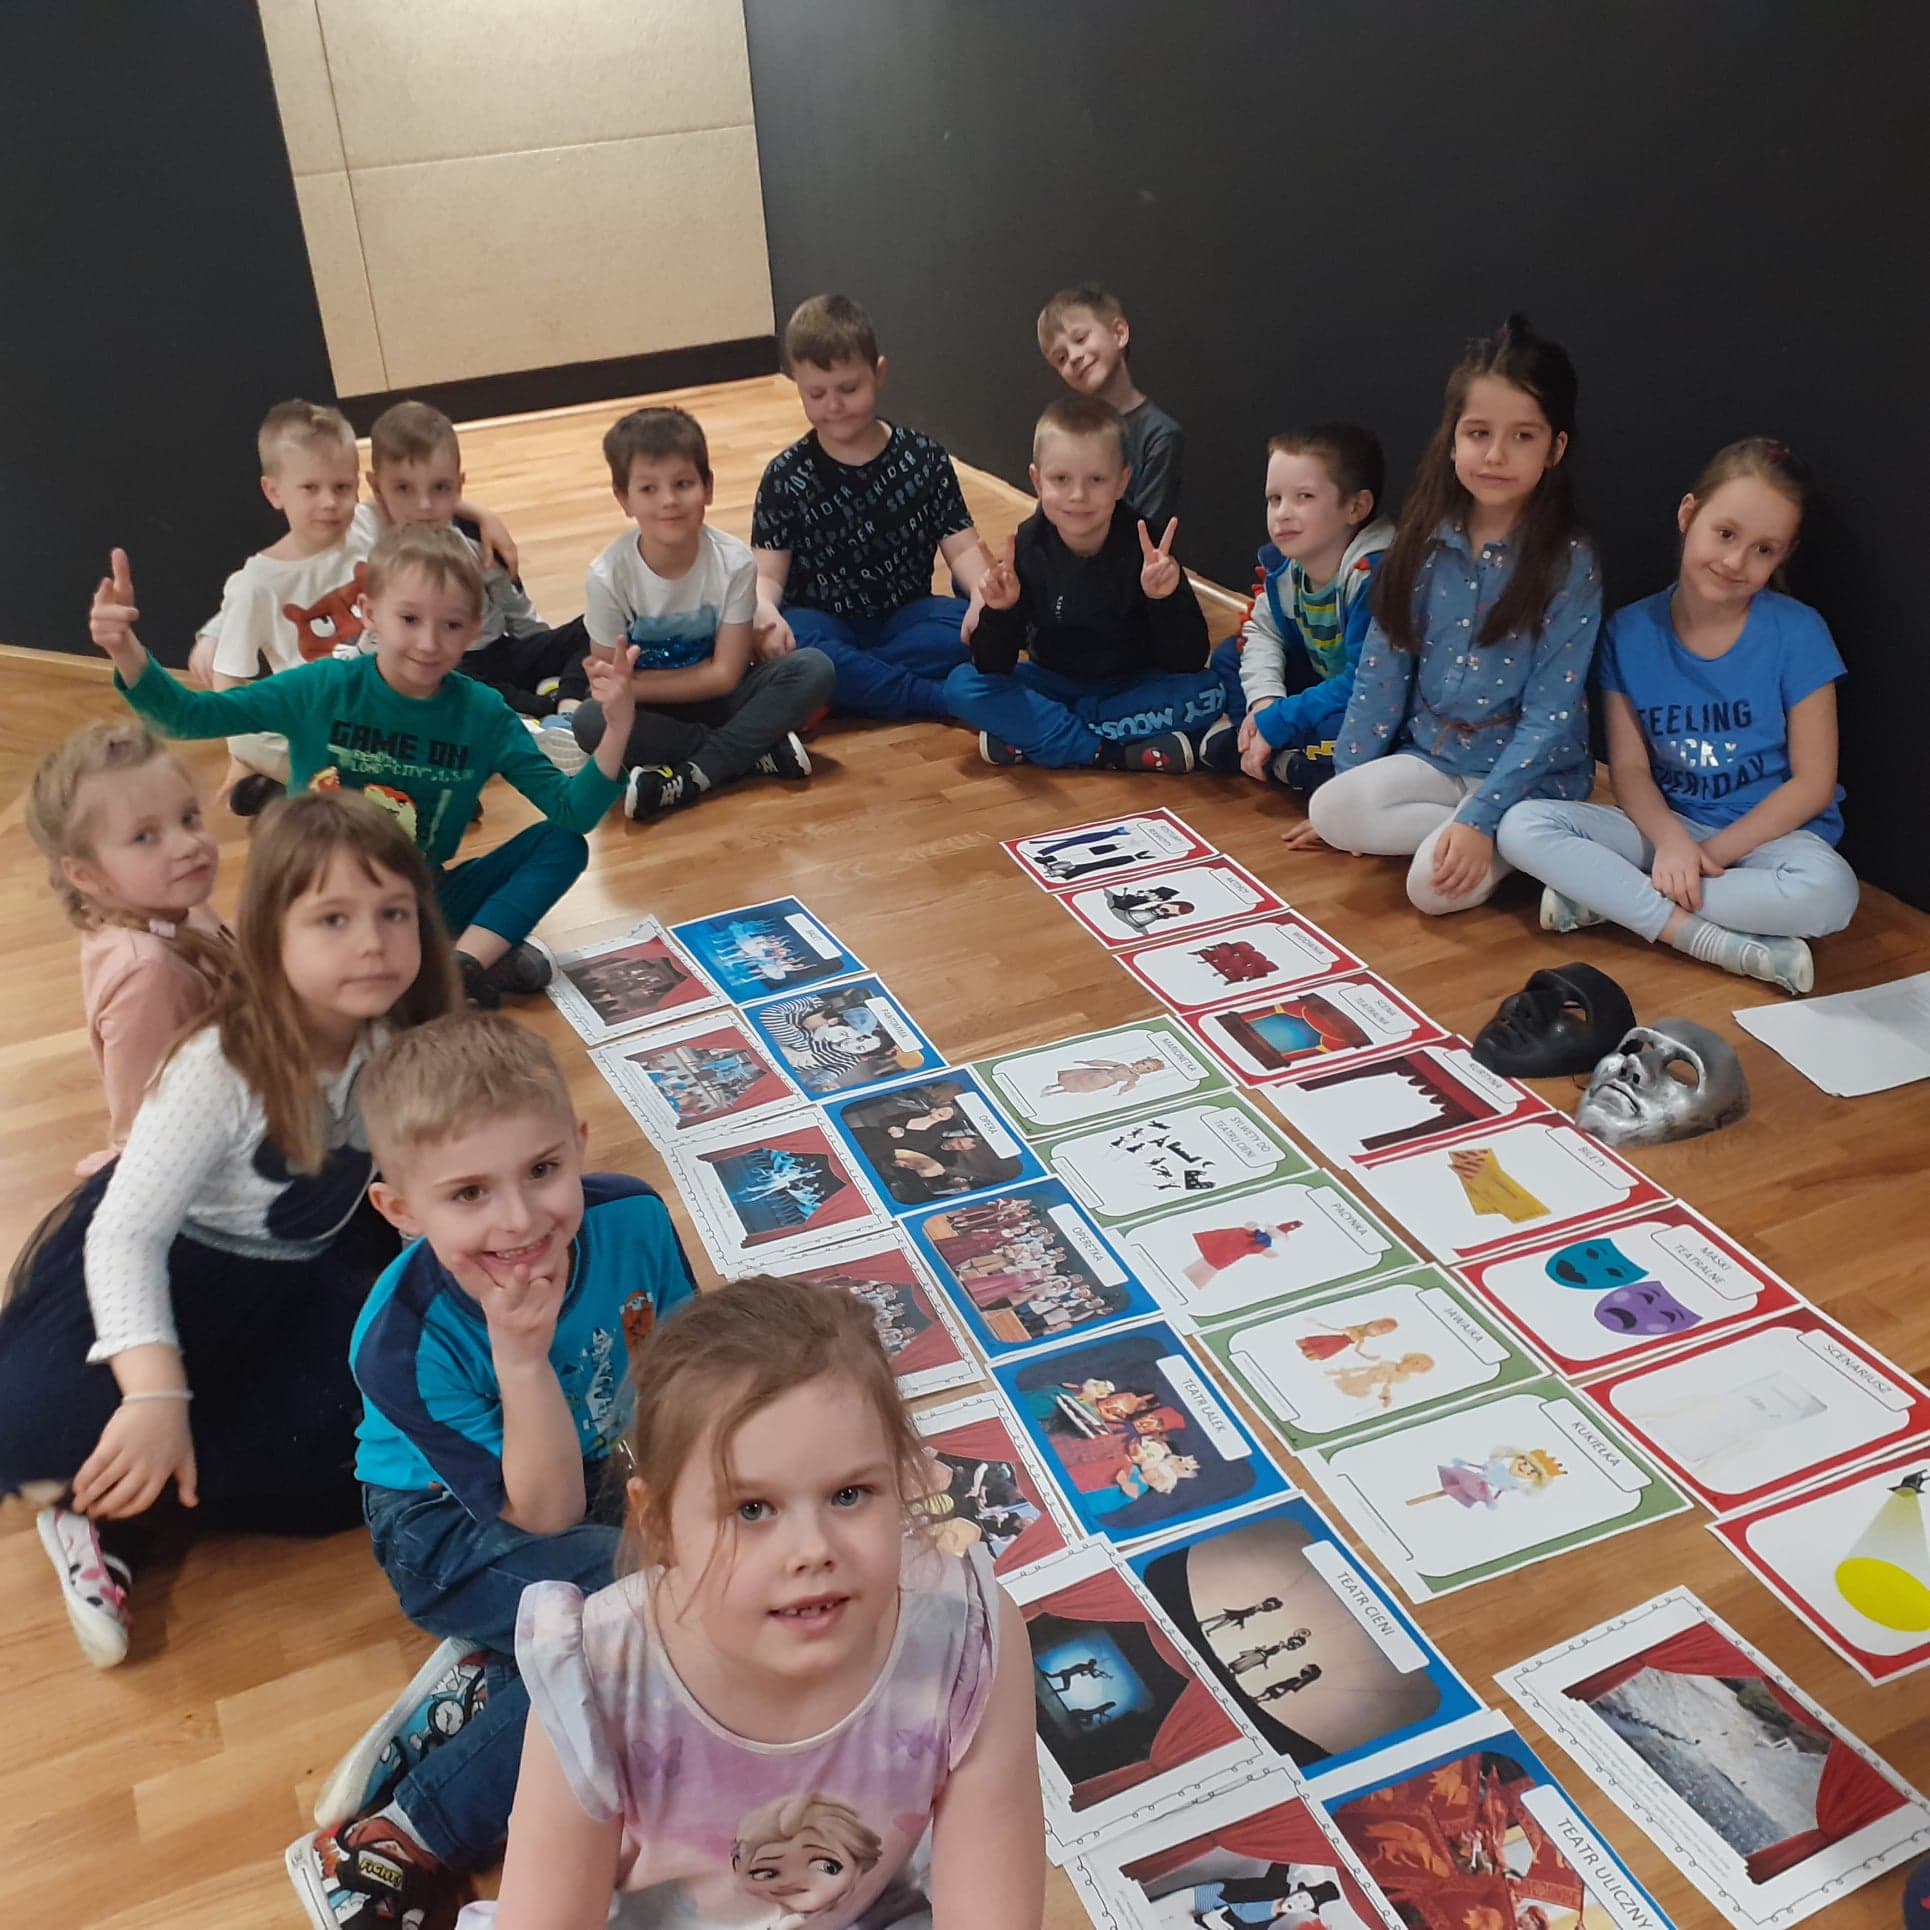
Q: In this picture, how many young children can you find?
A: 14